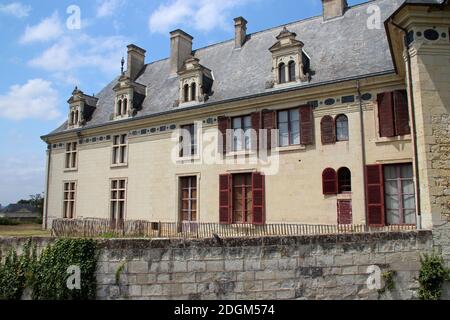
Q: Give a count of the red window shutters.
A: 11